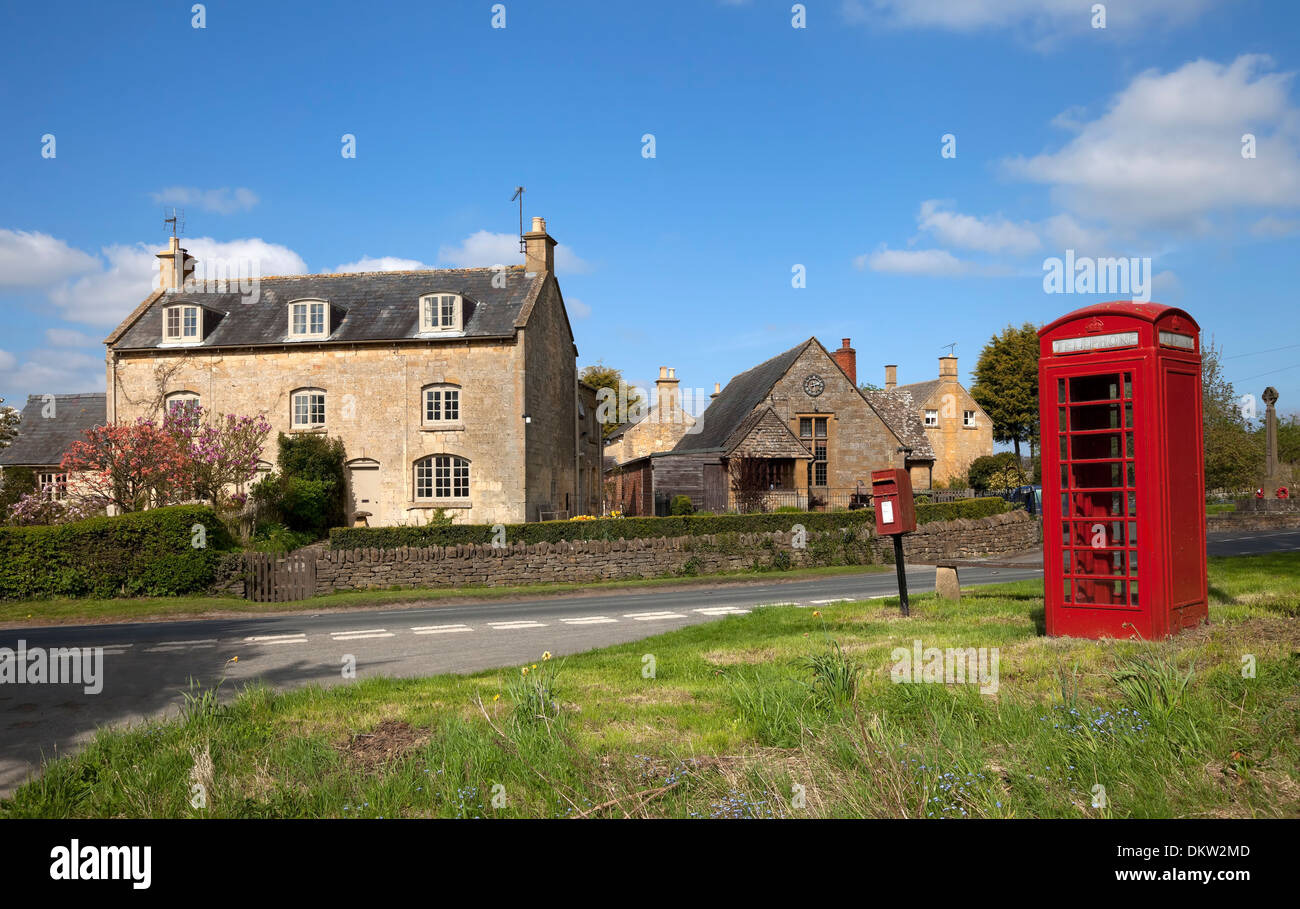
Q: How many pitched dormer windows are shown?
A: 3